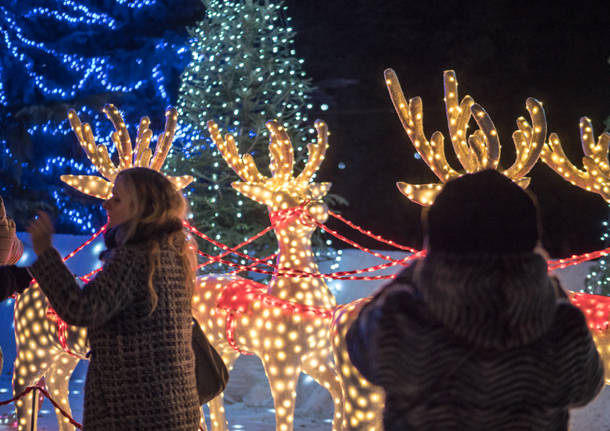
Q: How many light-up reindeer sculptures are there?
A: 4